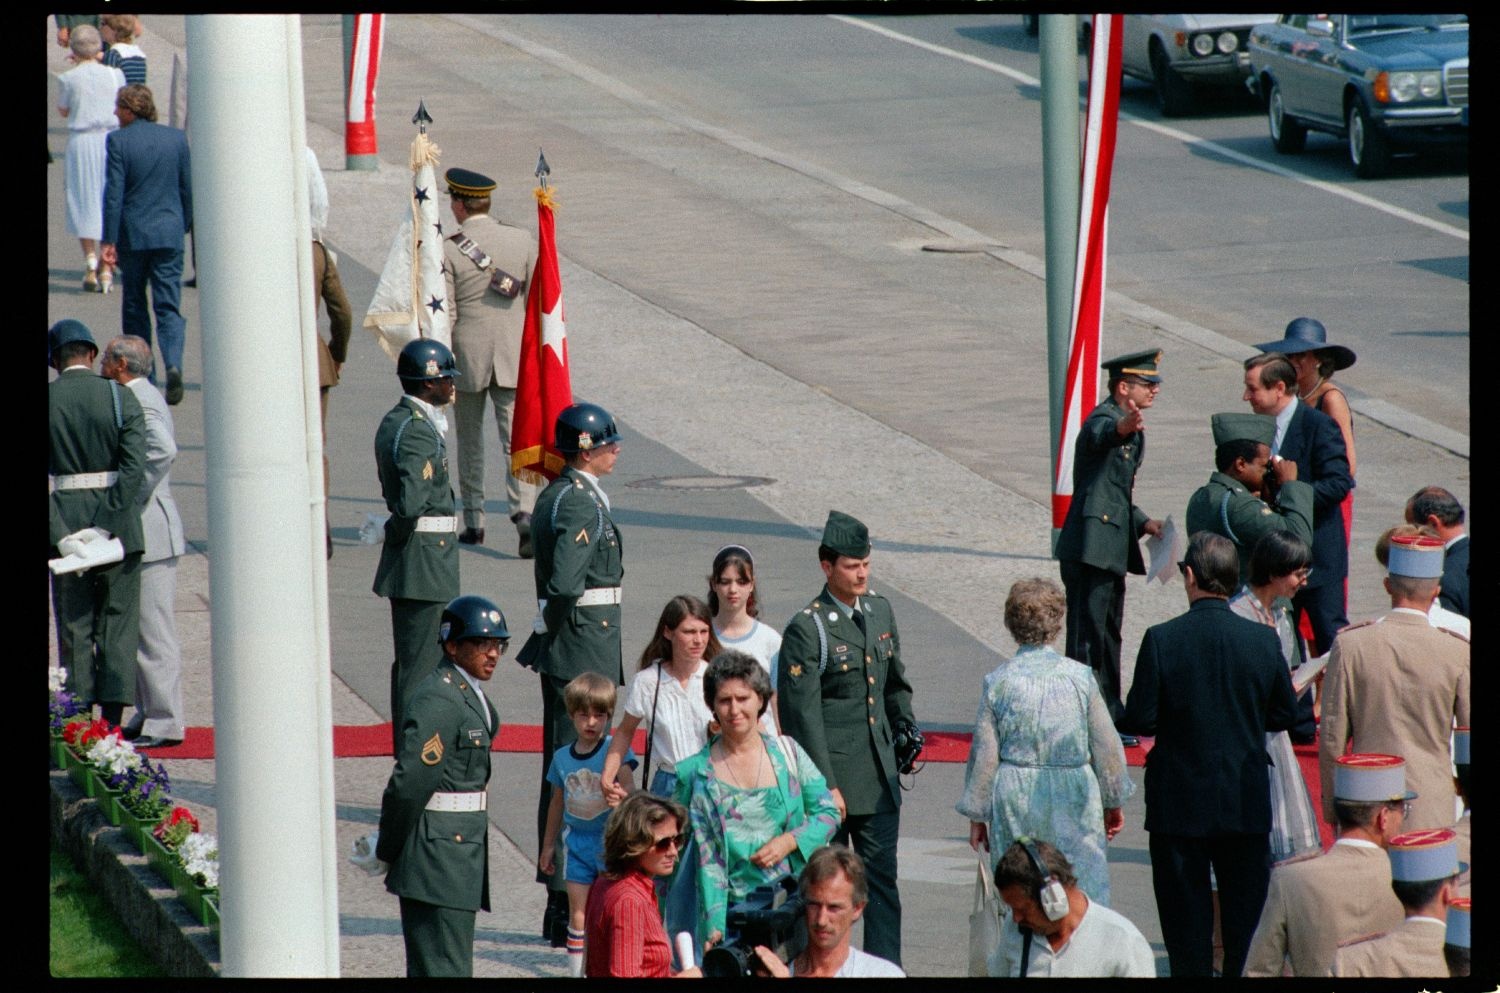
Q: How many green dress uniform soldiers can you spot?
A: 7